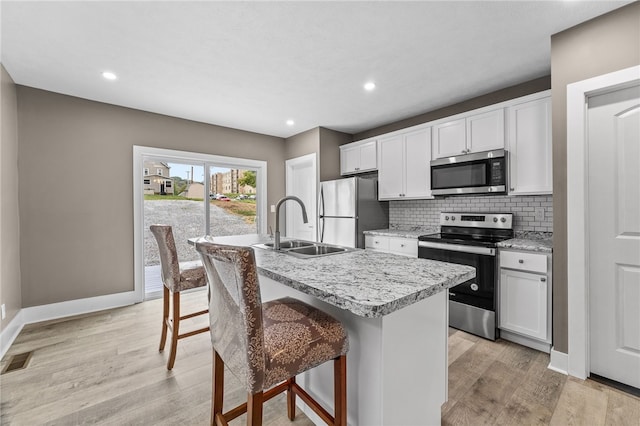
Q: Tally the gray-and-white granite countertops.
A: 3